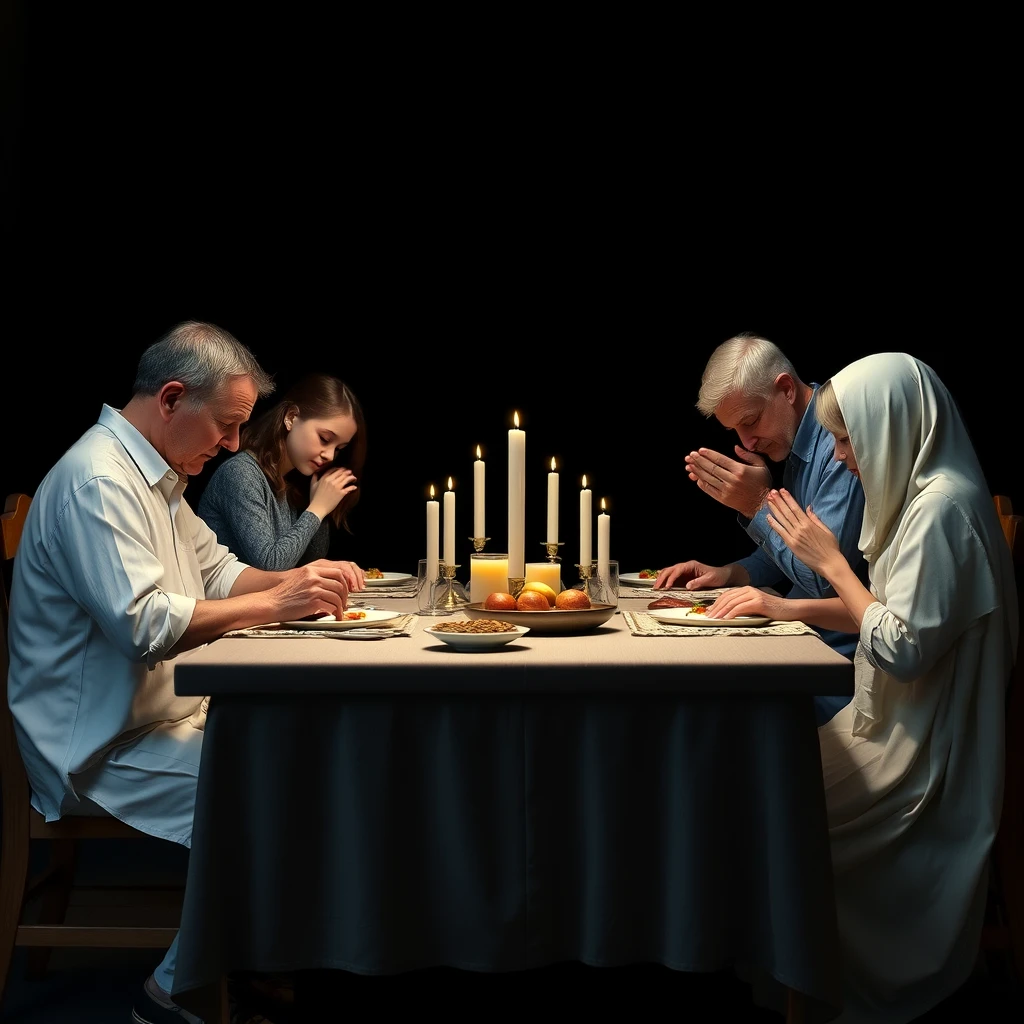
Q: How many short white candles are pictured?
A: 6